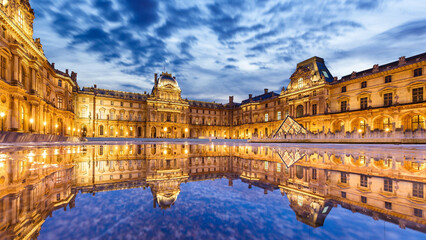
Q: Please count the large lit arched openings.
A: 4